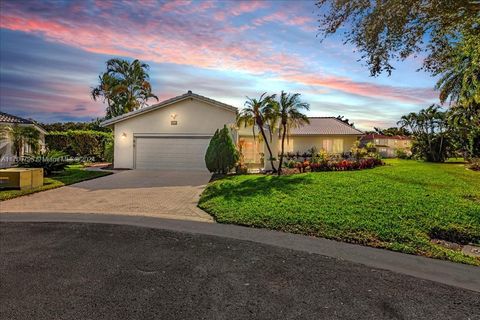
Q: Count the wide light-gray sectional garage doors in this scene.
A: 1